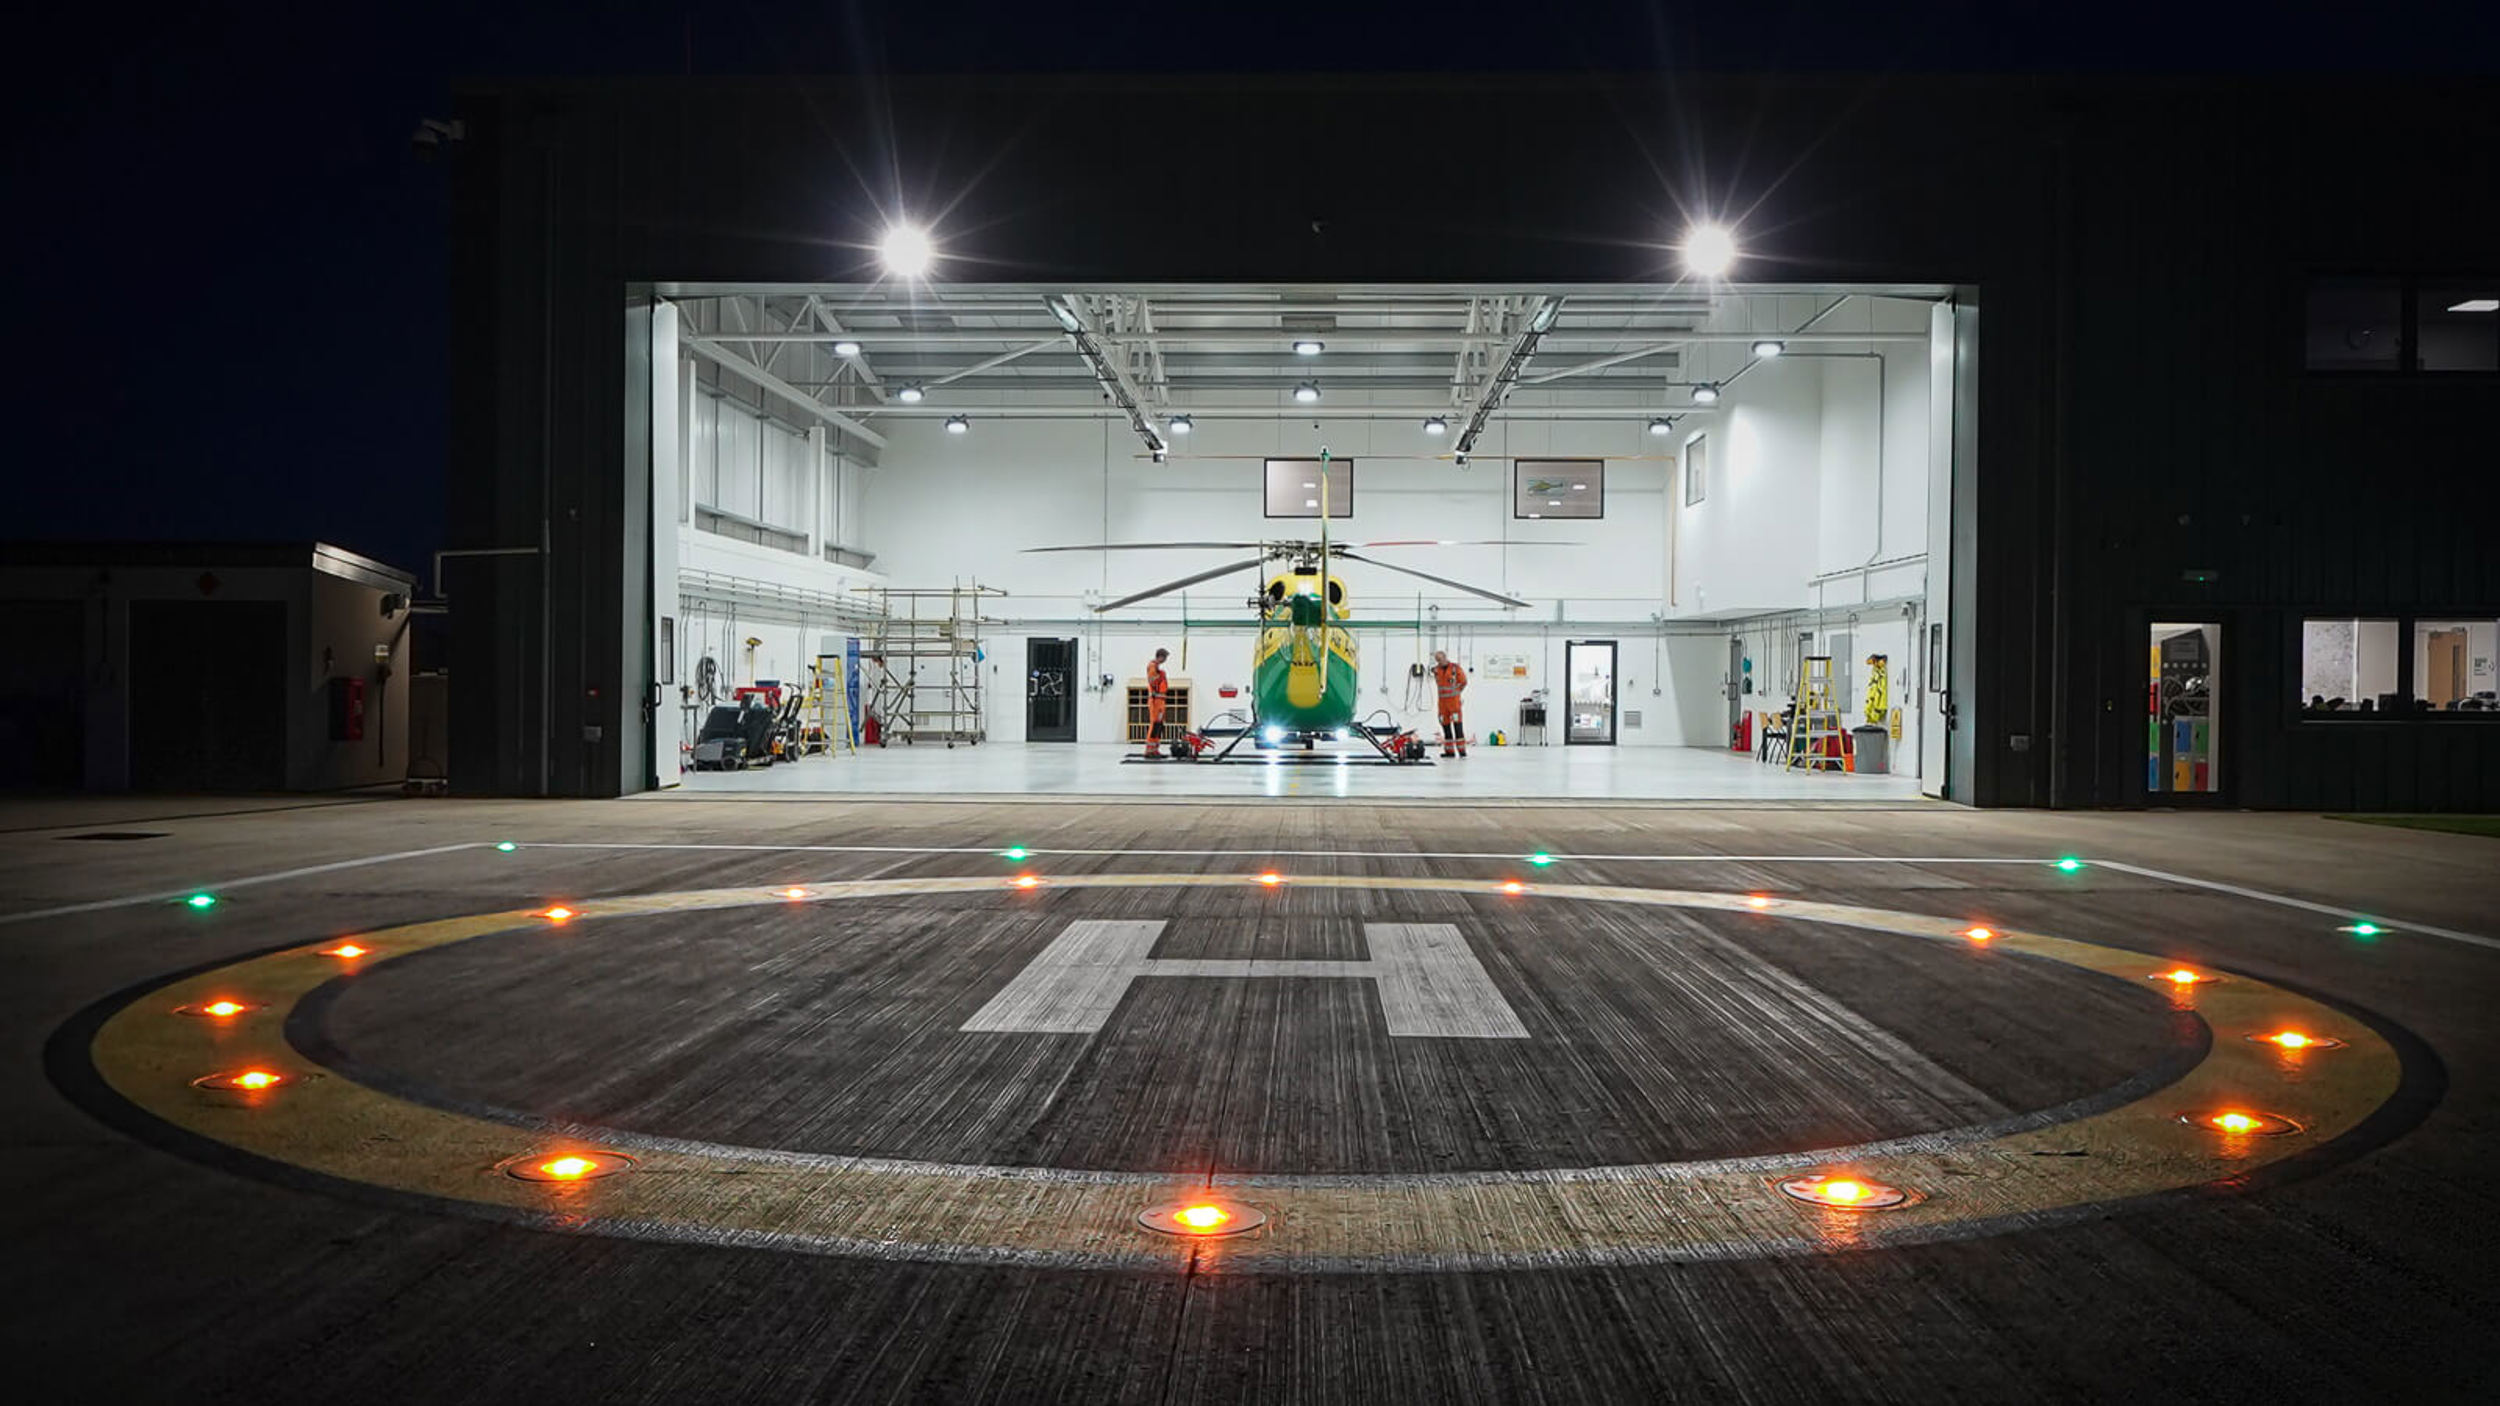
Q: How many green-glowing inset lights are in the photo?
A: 6